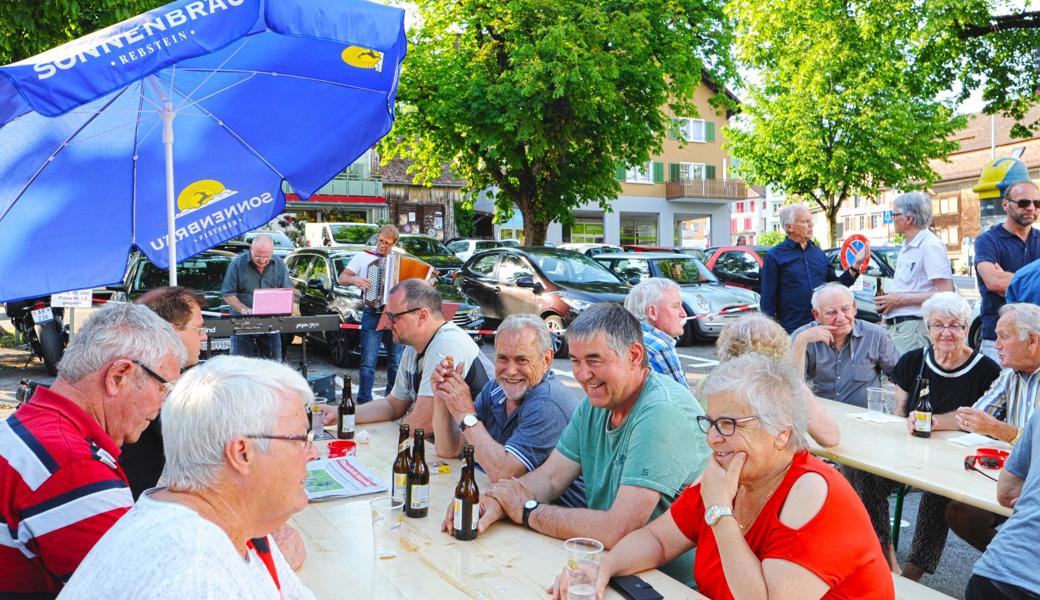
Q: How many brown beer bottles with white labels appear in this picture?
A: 5